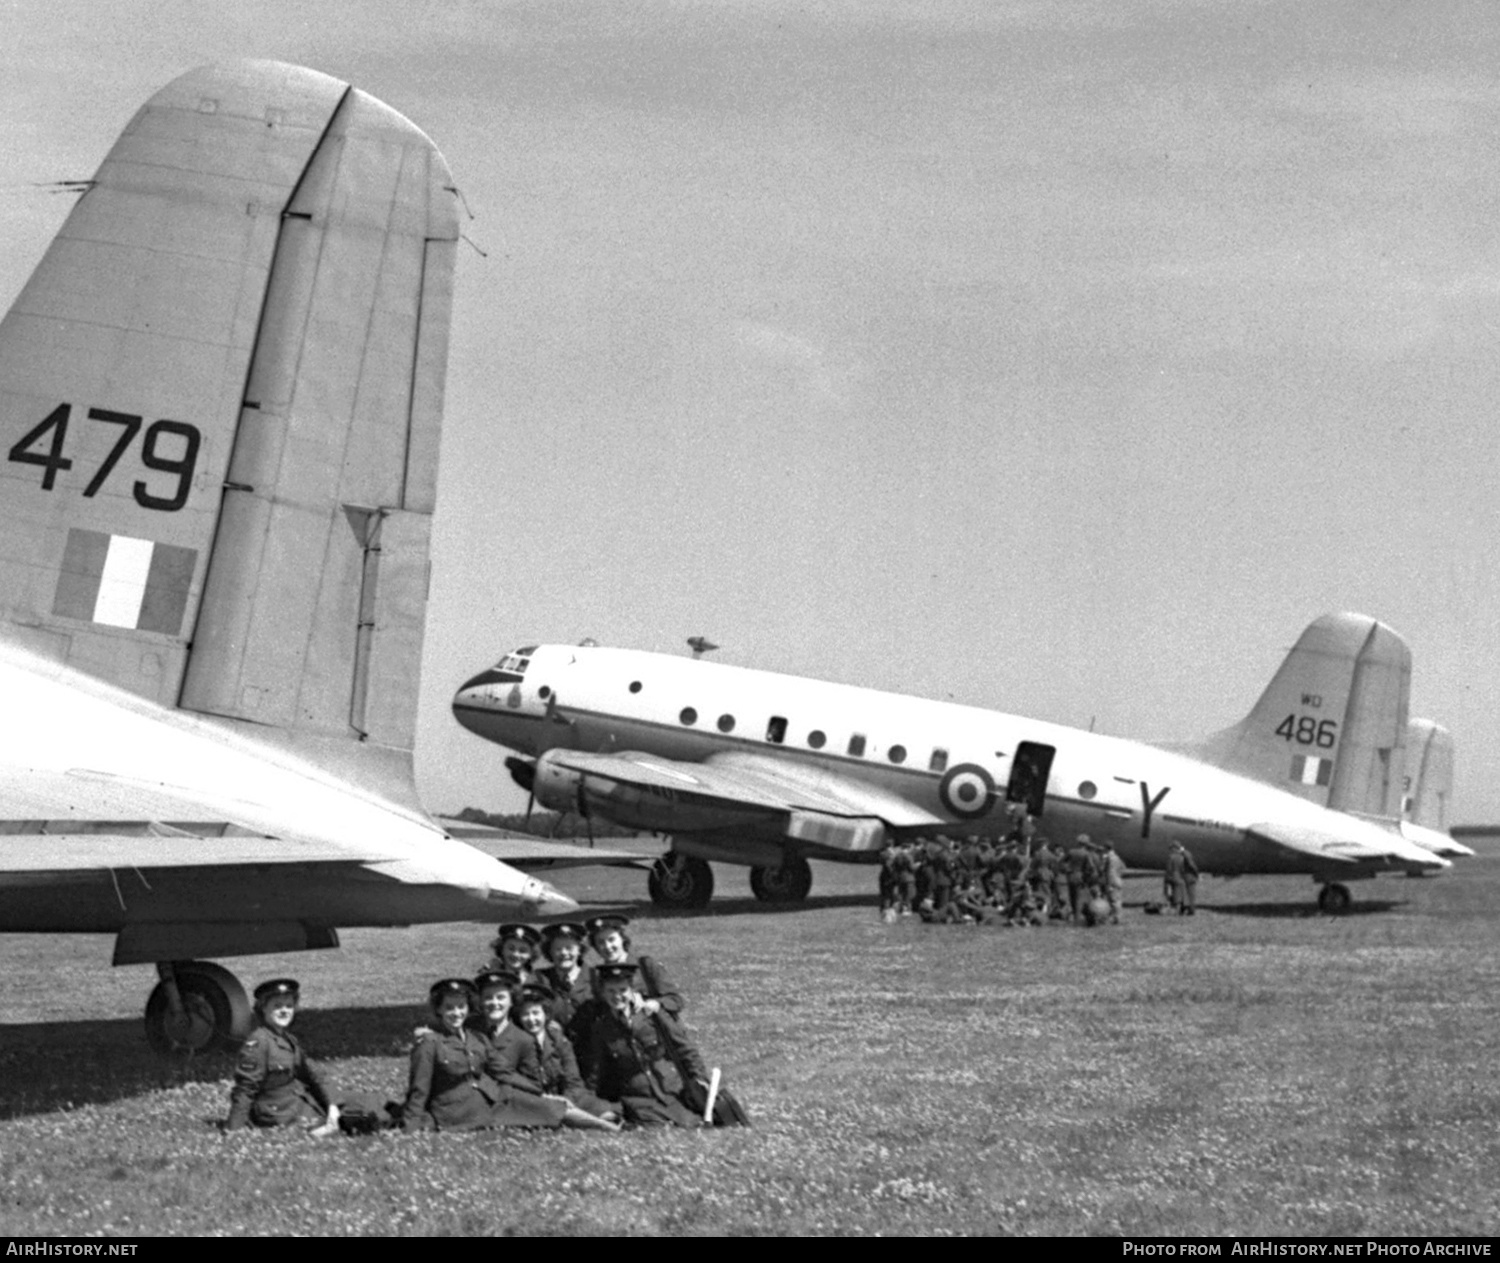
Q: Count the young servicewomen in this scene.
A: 8